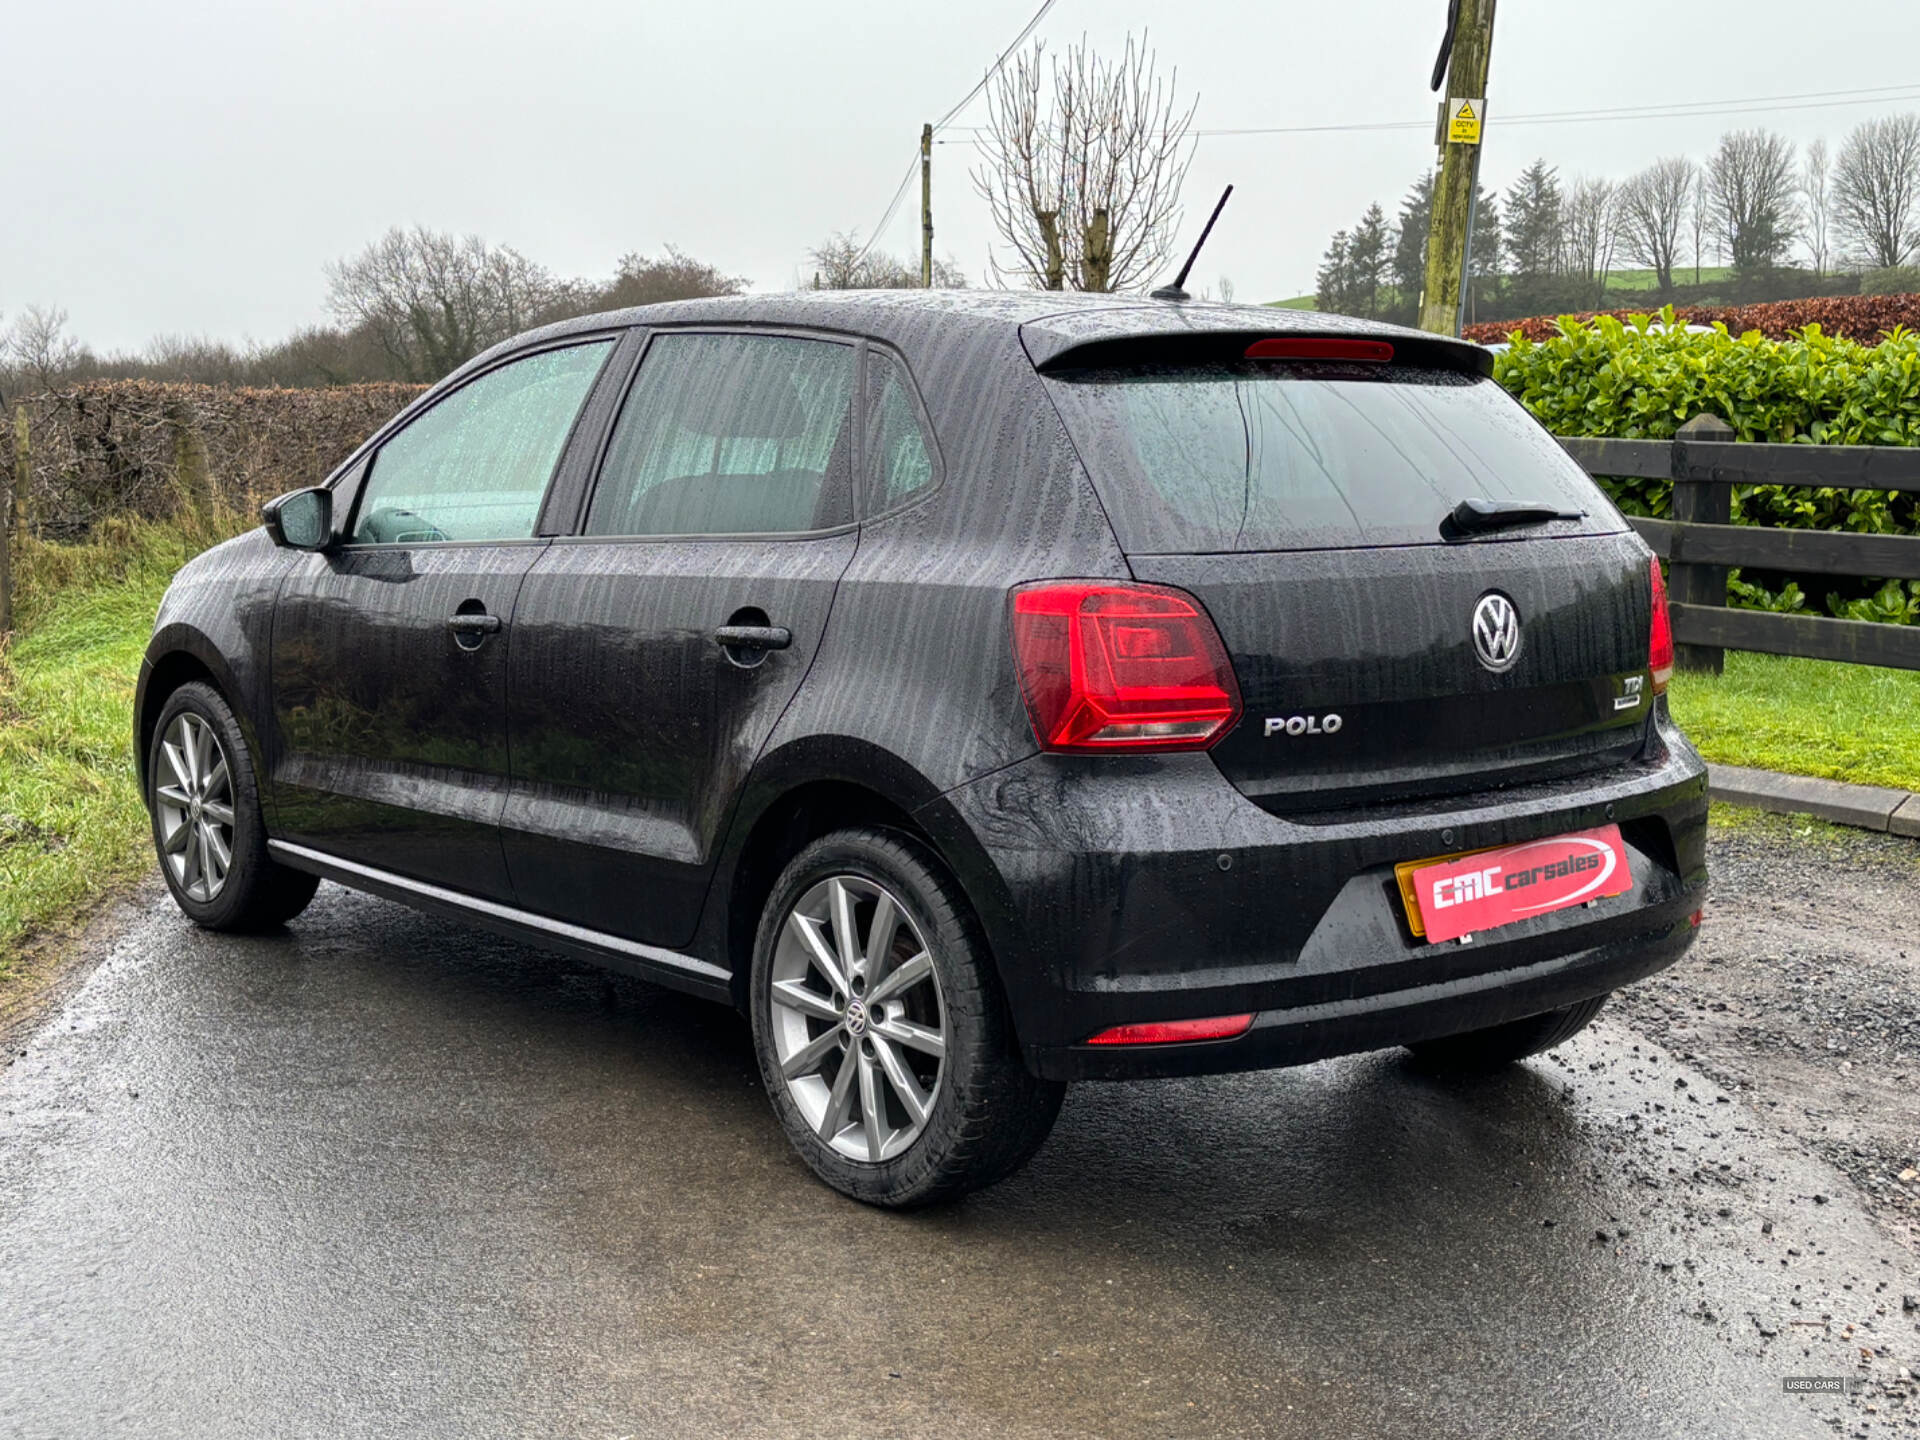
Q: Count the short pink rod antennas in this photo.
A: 0